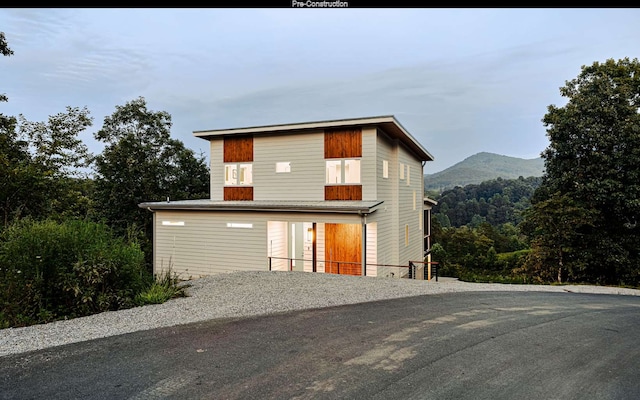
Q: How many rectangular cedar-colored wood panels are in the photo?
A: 5